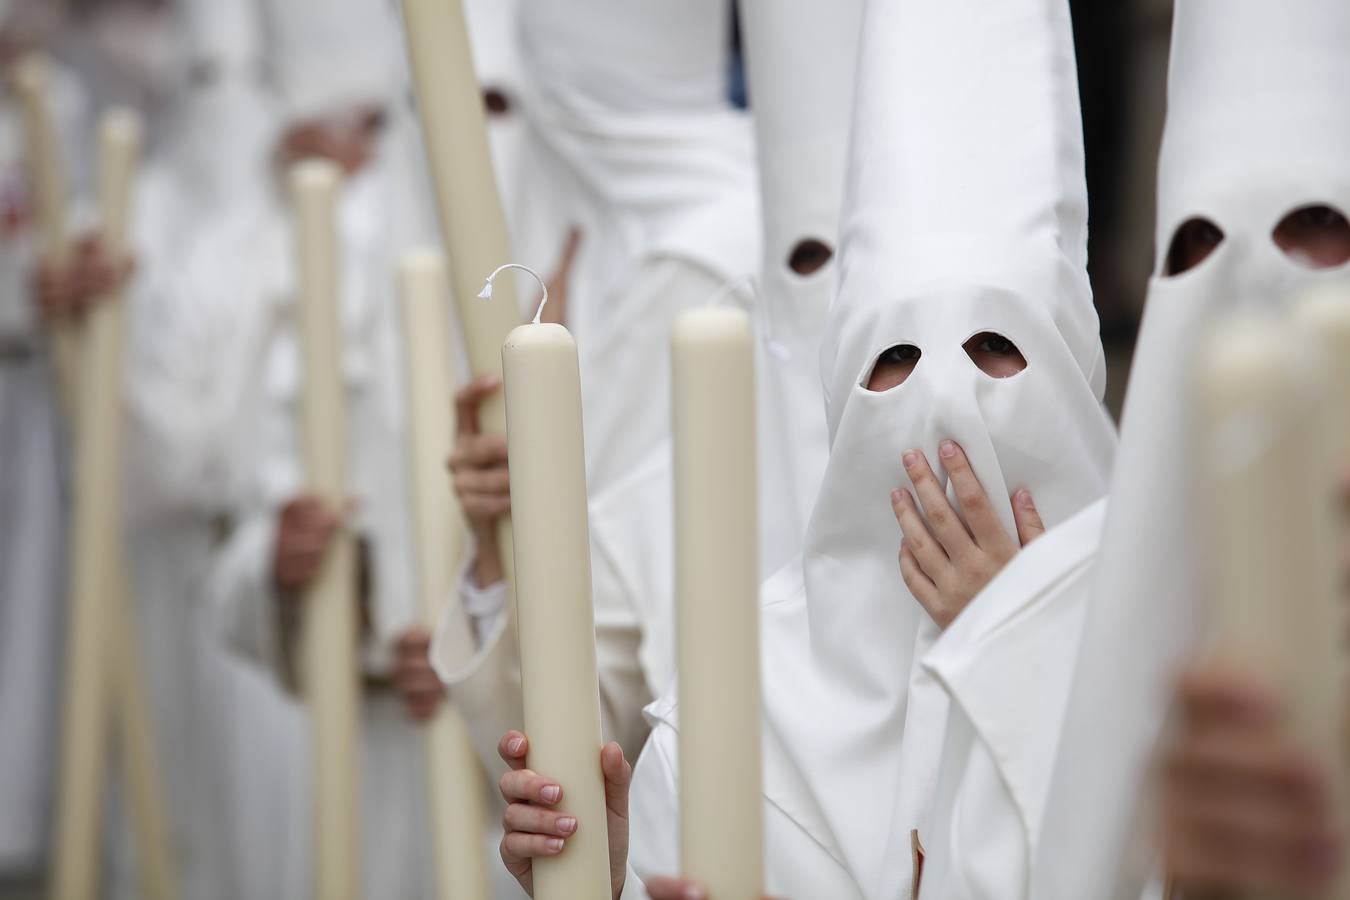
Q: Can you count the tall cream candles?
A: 9